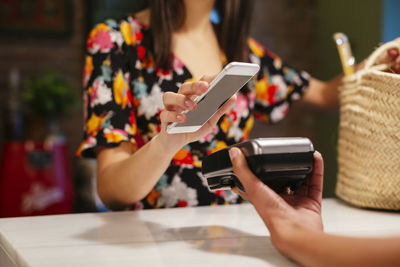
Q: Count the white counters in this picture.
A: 1